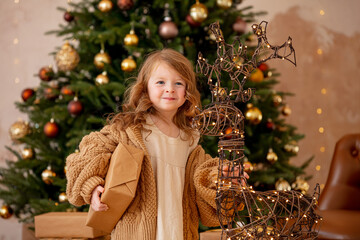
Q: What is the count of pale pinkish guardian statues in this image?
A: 0